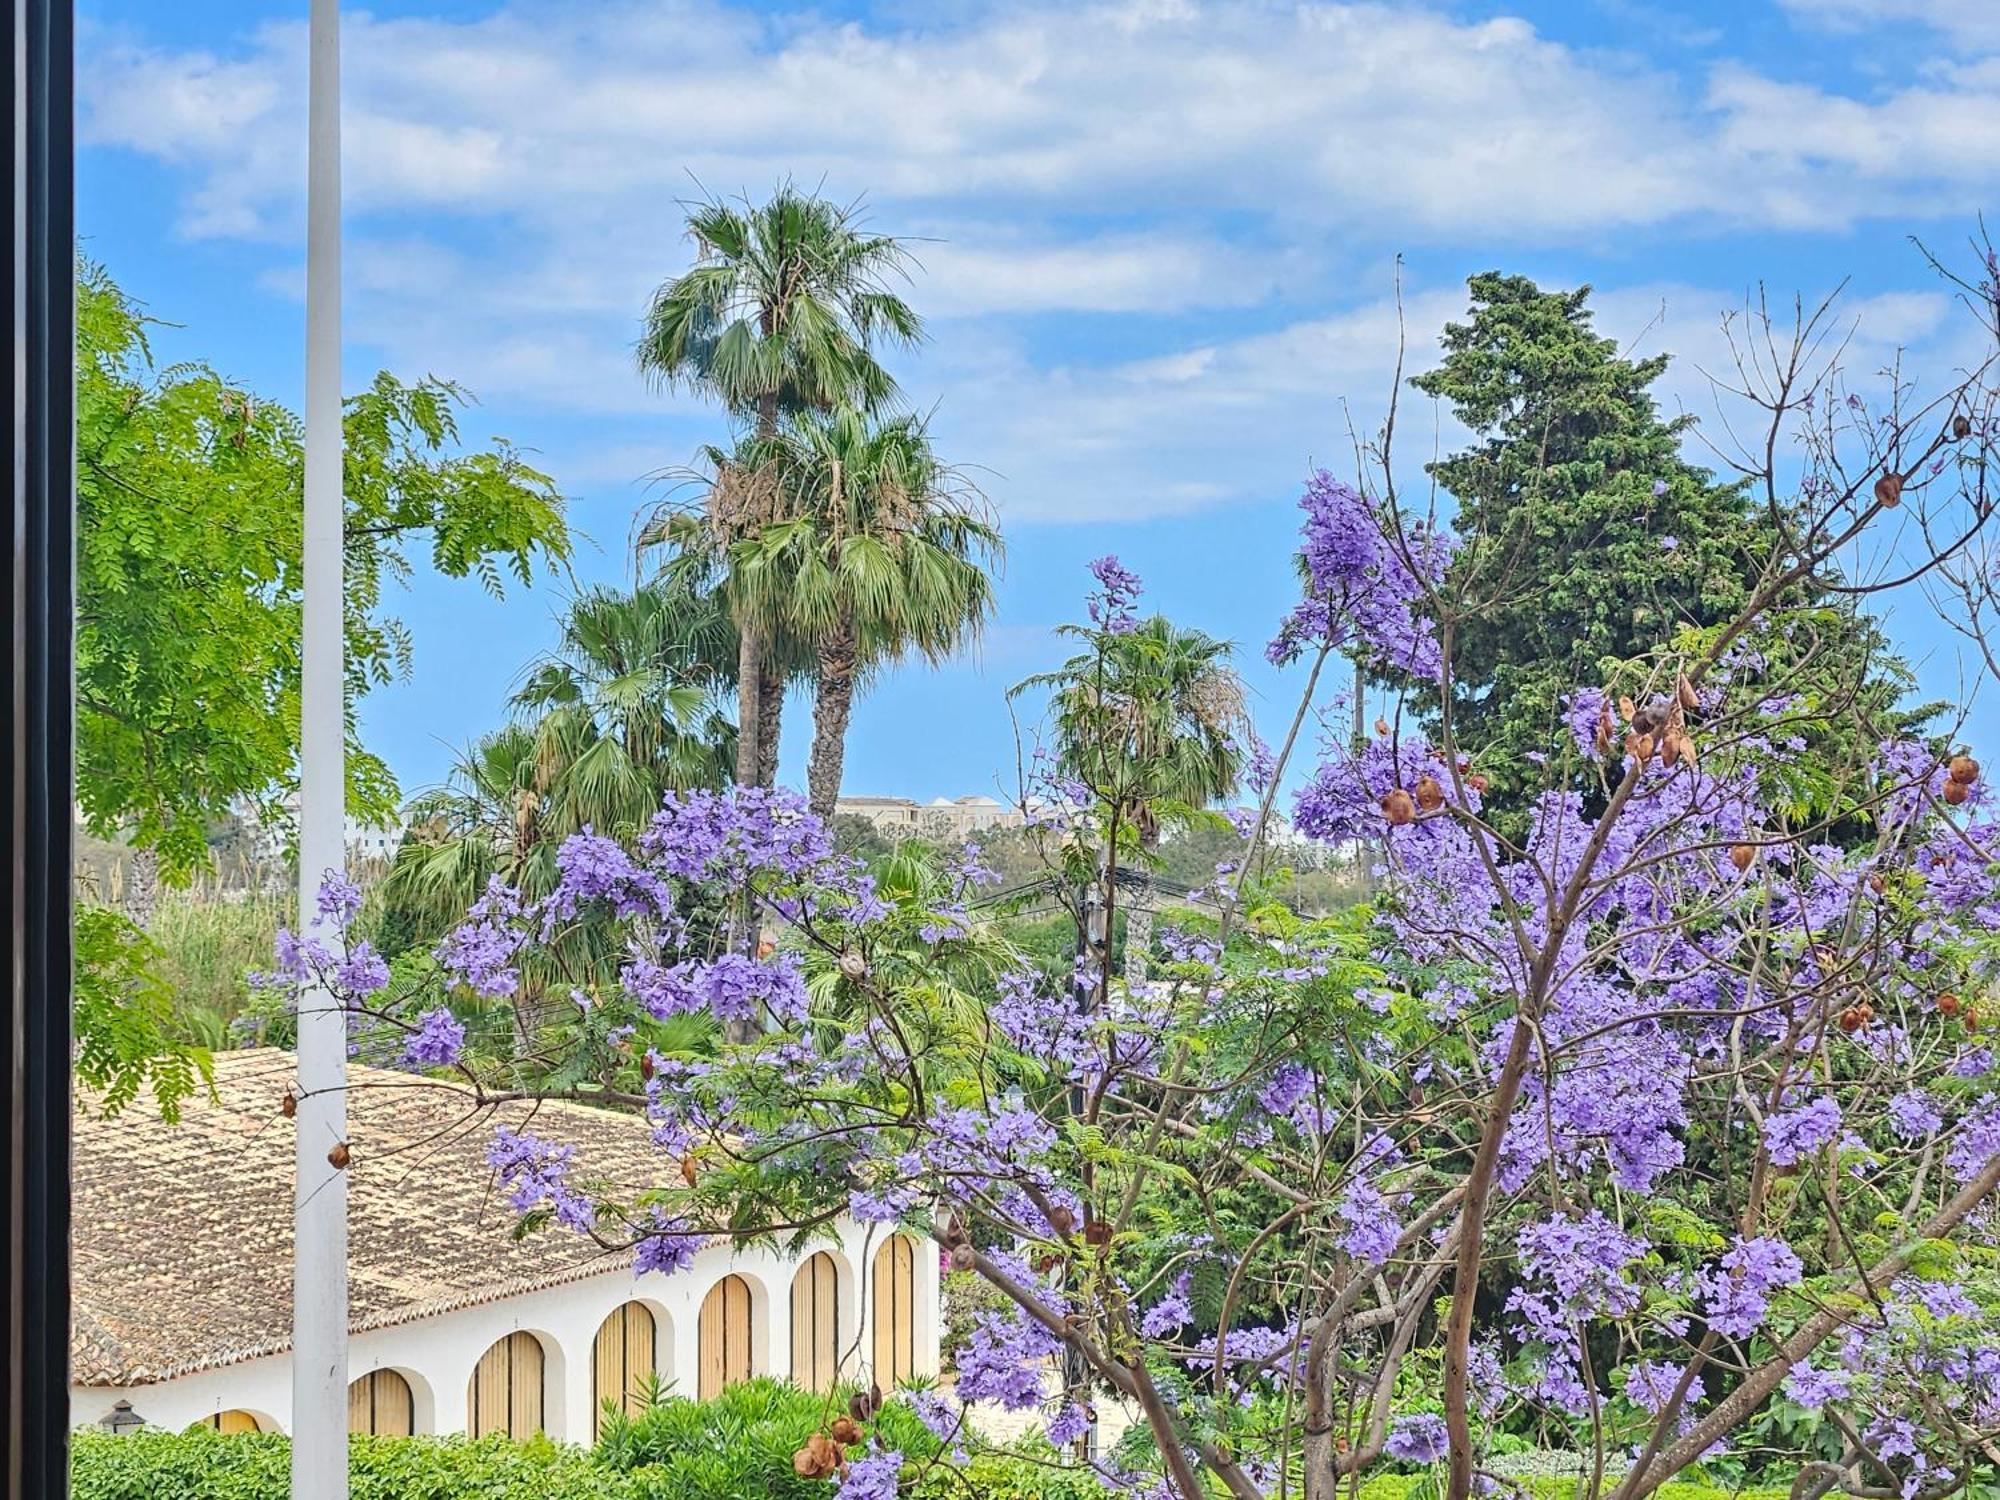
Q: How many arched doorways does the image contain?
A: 7